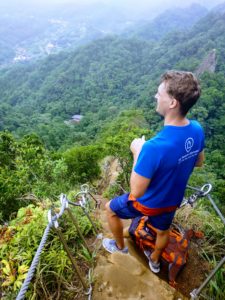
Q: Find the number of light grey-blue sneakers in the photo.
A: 2